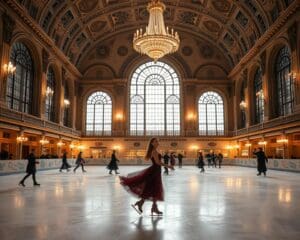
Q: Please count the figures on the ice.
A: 13